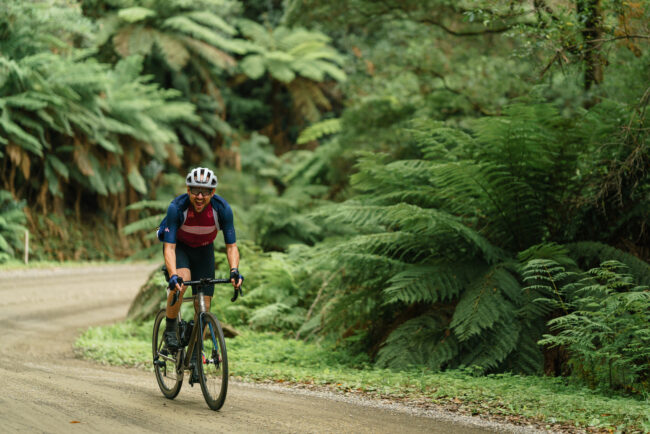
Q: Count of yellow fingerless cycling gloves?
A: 0